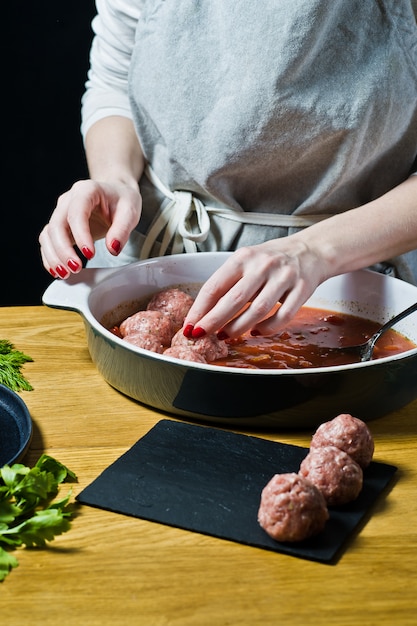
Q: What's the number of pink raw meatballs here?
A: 8